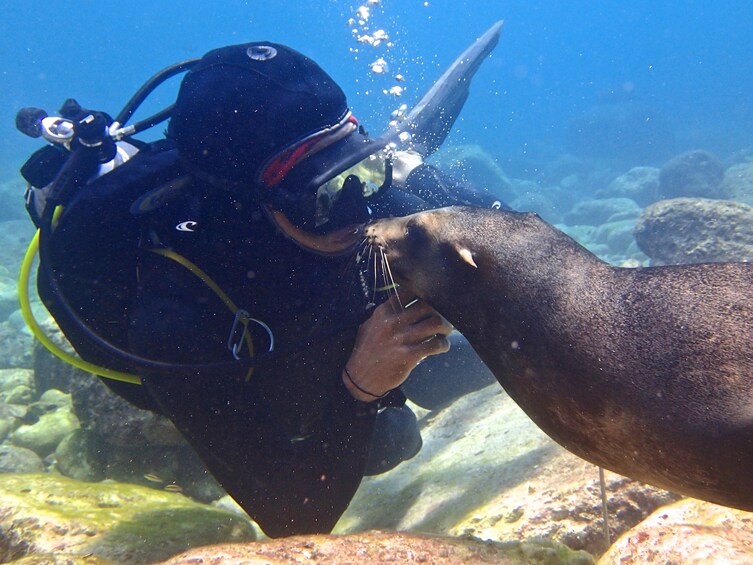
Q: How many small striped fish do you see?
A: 2